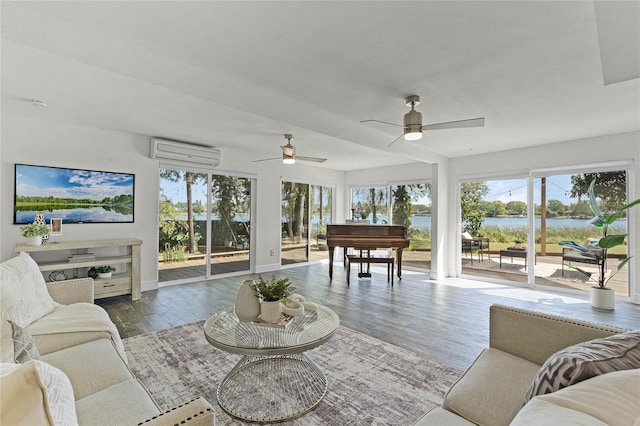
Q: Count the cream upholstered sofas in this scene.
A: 2